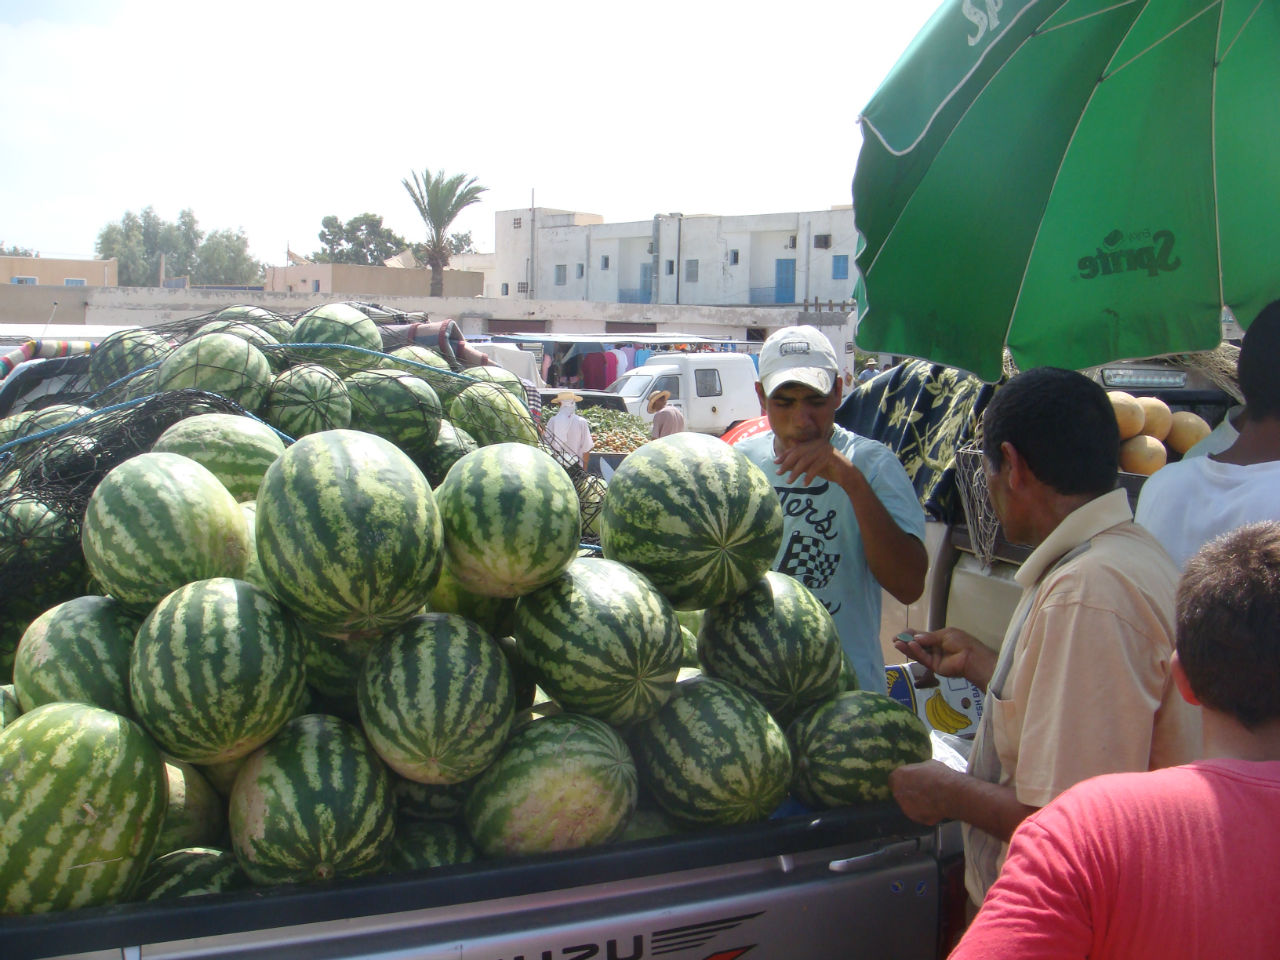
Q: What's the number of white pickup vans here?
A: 1